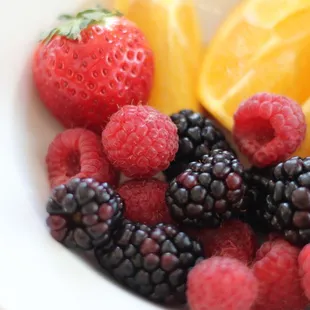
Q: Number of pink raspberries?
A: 8